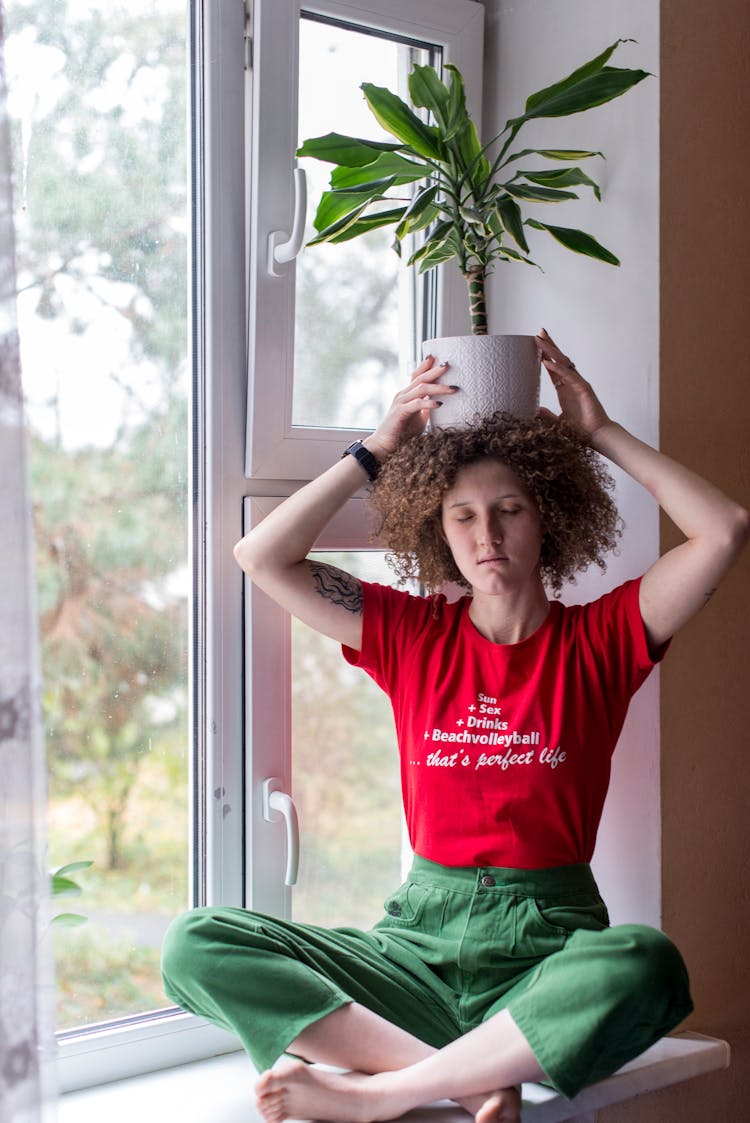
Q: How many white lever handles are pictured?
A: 2